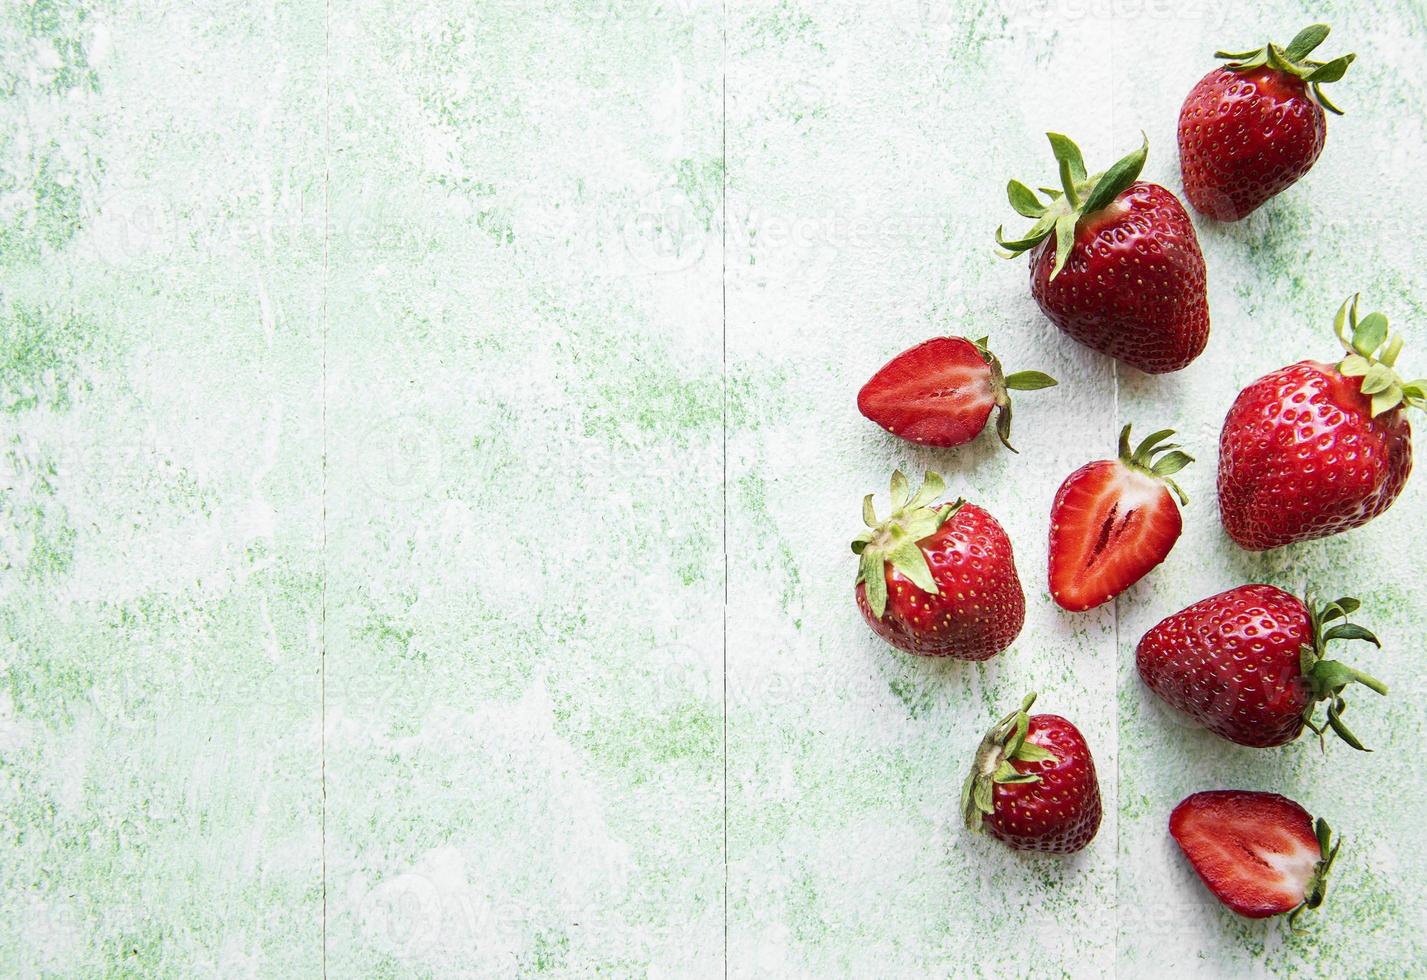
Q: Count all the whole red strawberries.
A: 6